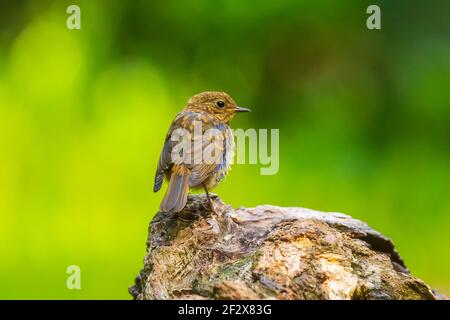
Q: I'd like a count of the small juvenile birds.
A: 1